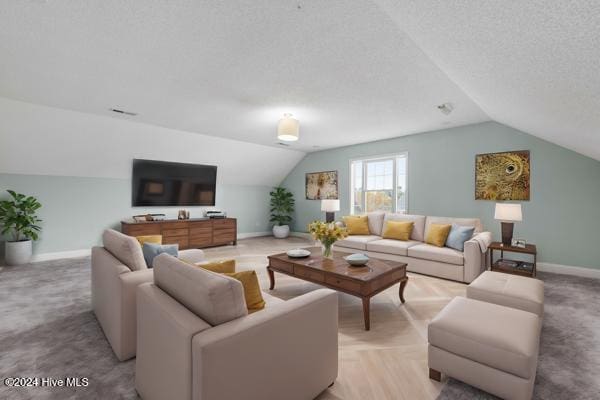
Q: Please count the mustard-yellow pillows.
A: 6